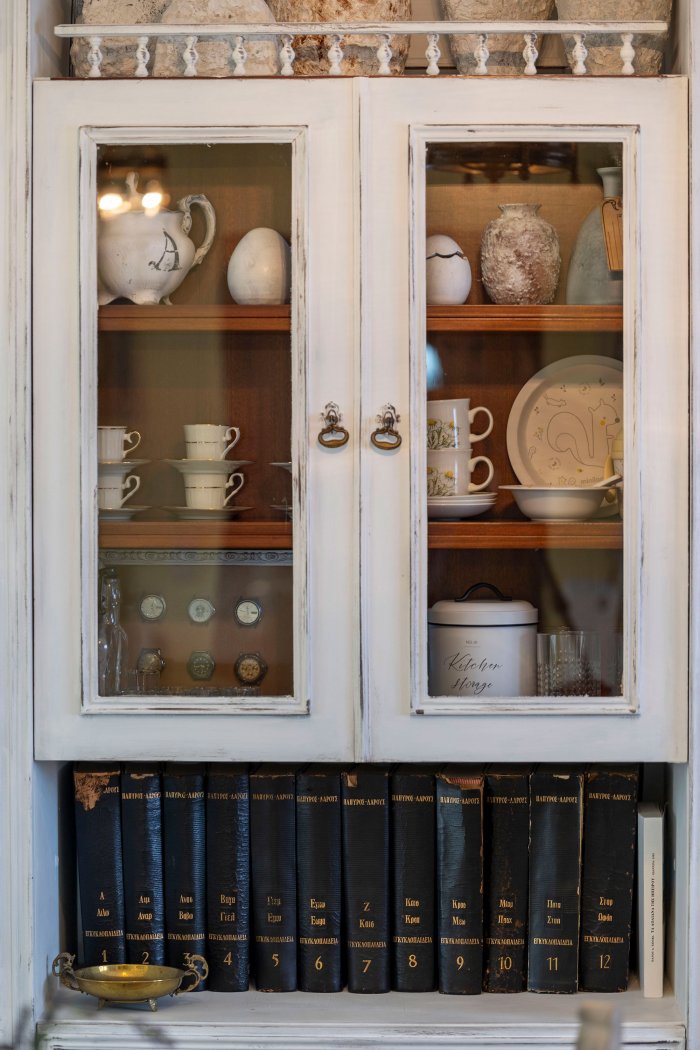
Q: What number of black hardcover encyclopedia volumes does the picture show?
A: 12